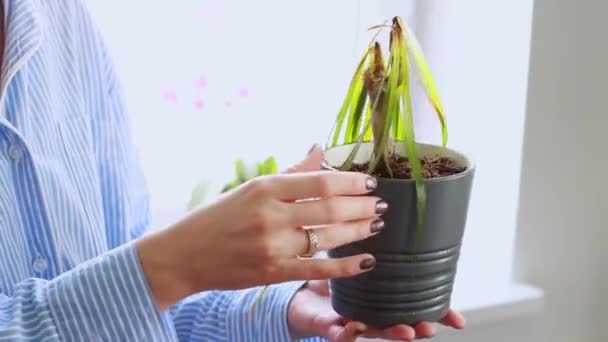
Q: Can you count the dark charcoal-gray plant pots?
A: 1